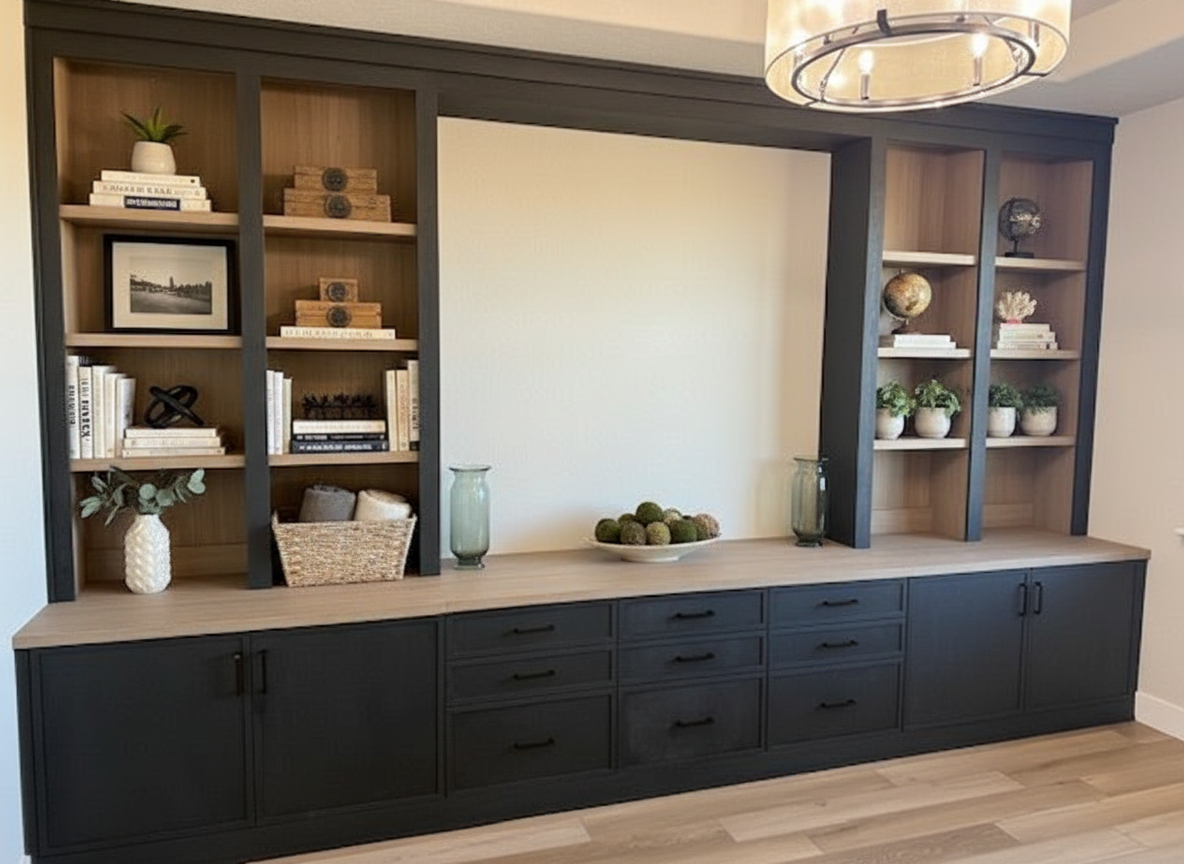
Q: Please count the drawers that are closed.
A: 9